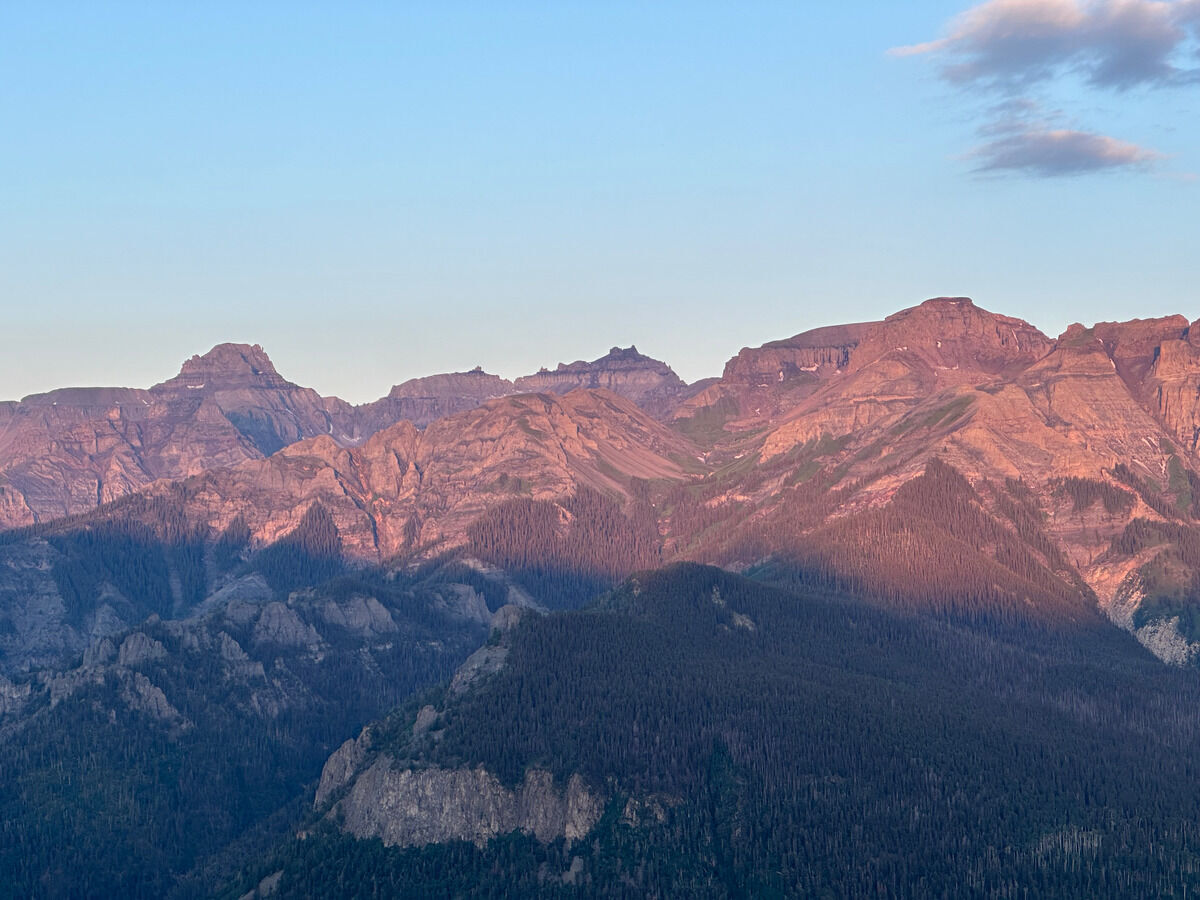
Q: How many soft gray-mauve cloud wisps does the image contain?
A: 2